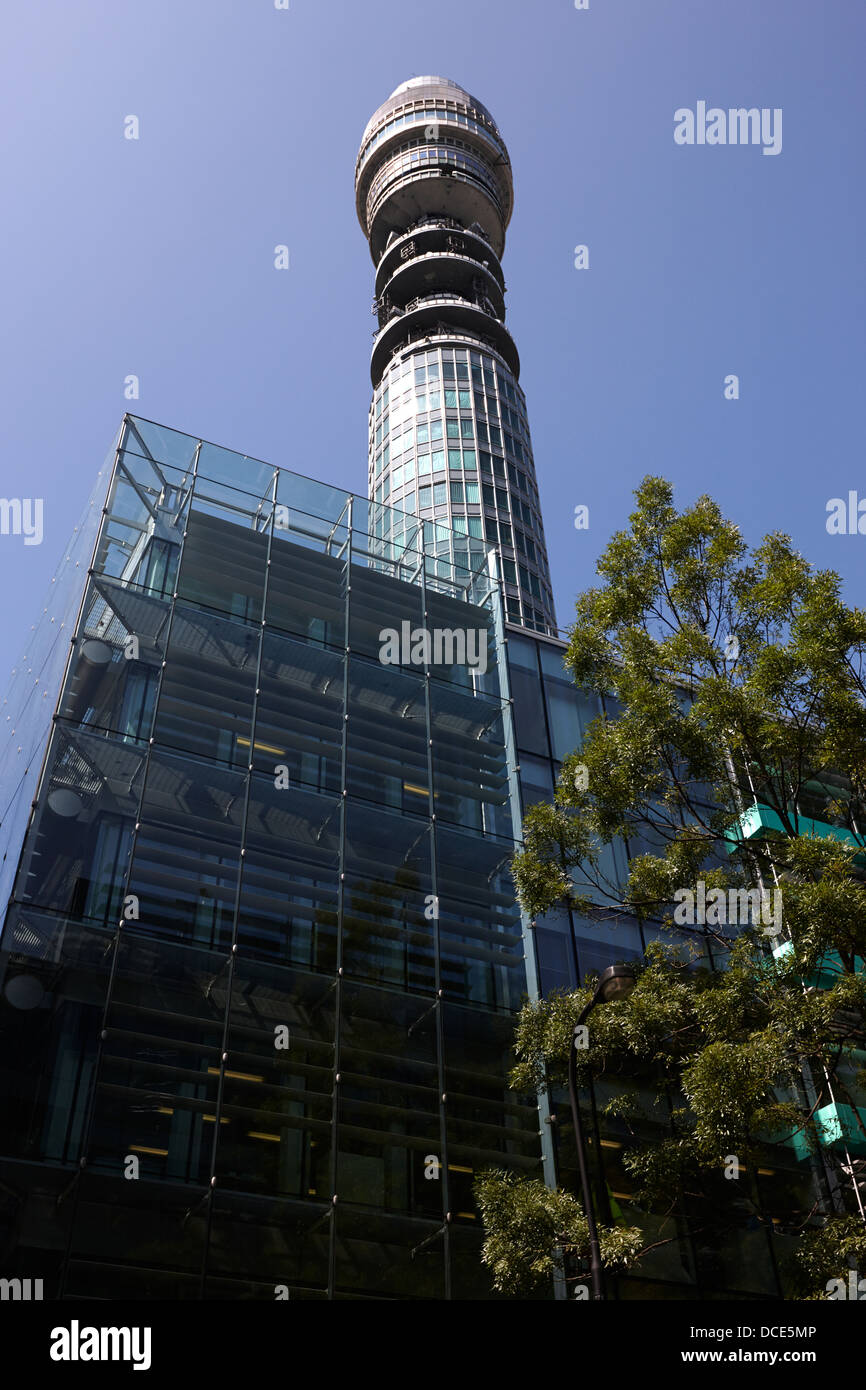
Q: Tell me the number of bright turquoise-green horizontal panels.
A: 3